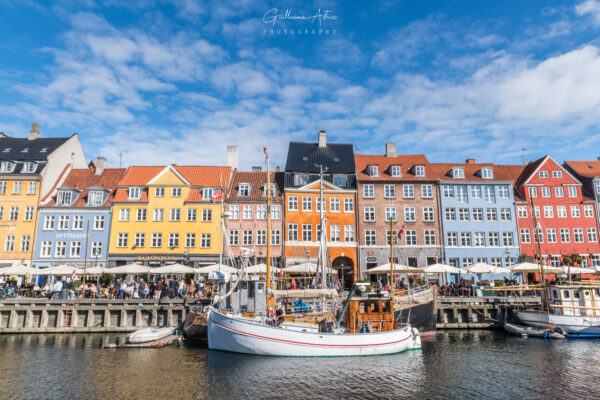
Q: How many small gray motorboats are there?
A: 1